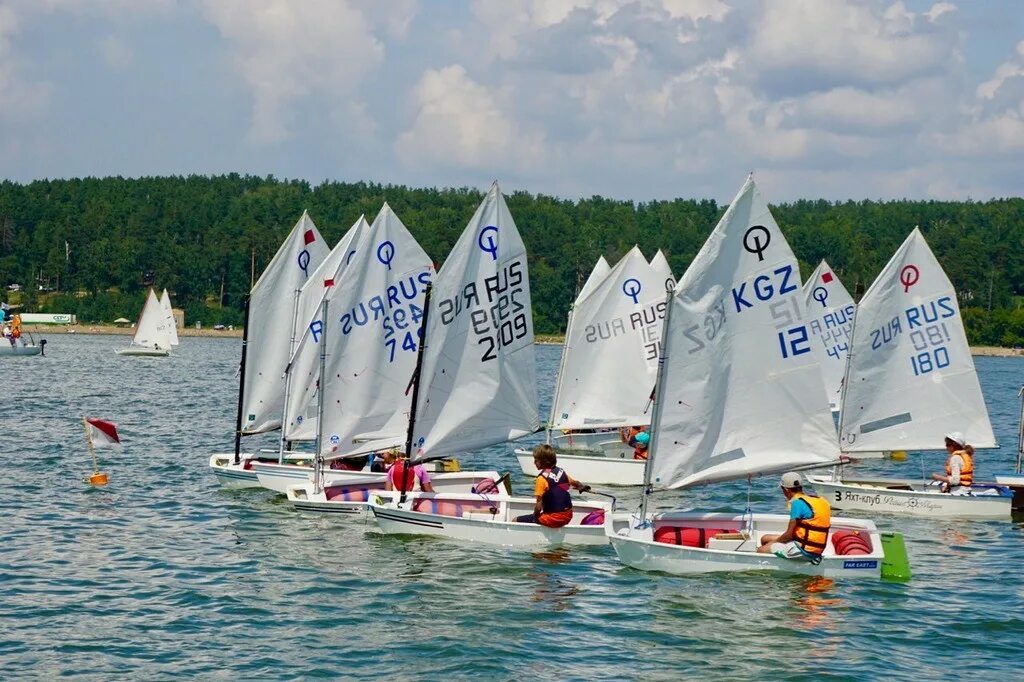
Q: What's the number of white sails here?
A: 12